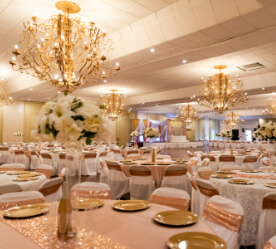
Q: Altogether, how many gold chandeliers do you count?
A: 7